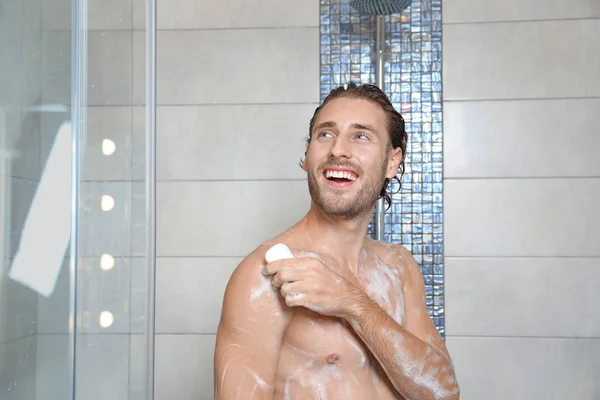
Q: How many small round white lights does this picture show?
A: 4